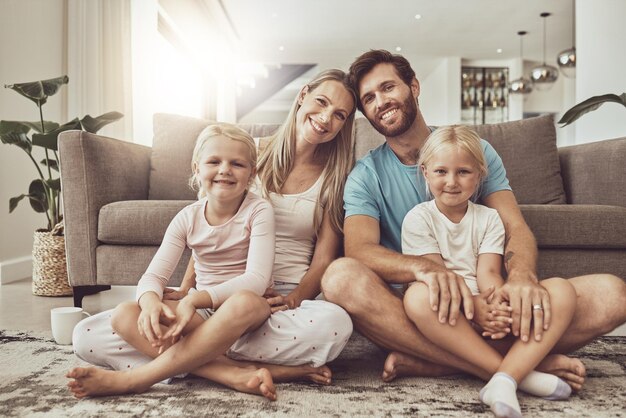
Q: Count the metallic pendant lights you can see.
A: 3